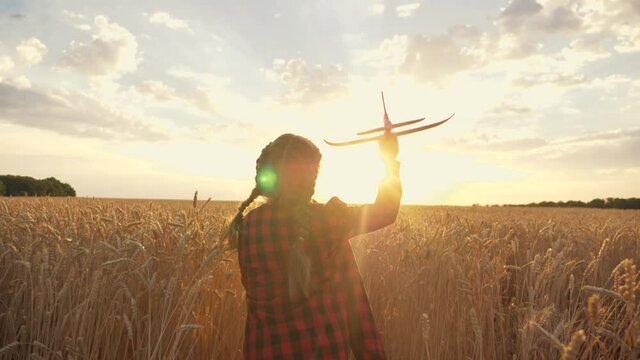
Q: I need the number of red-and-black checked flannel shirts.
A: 1